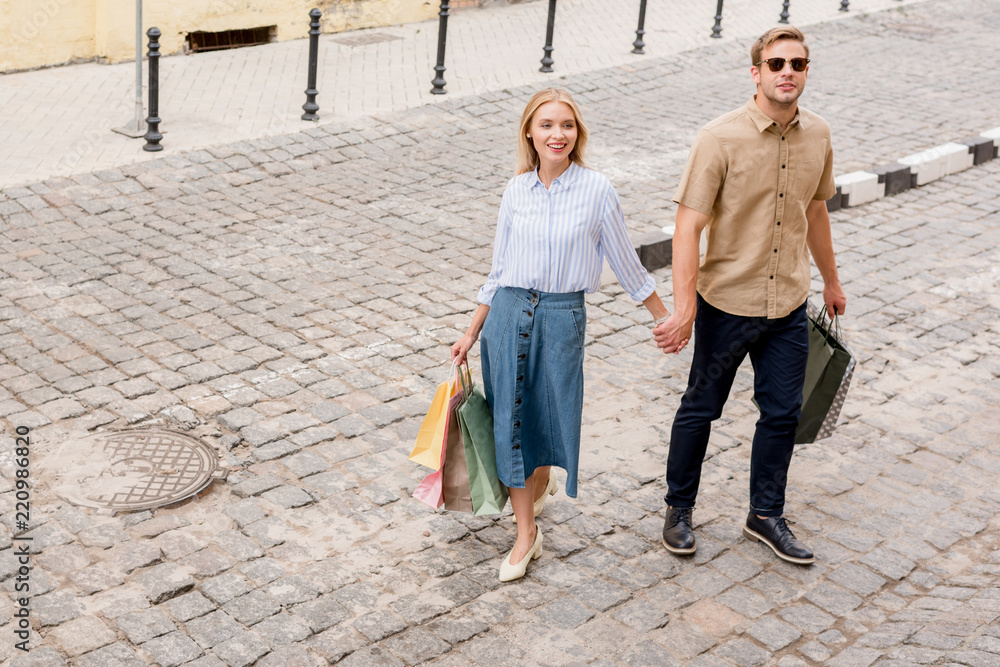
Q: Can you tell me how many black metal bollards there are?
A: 8